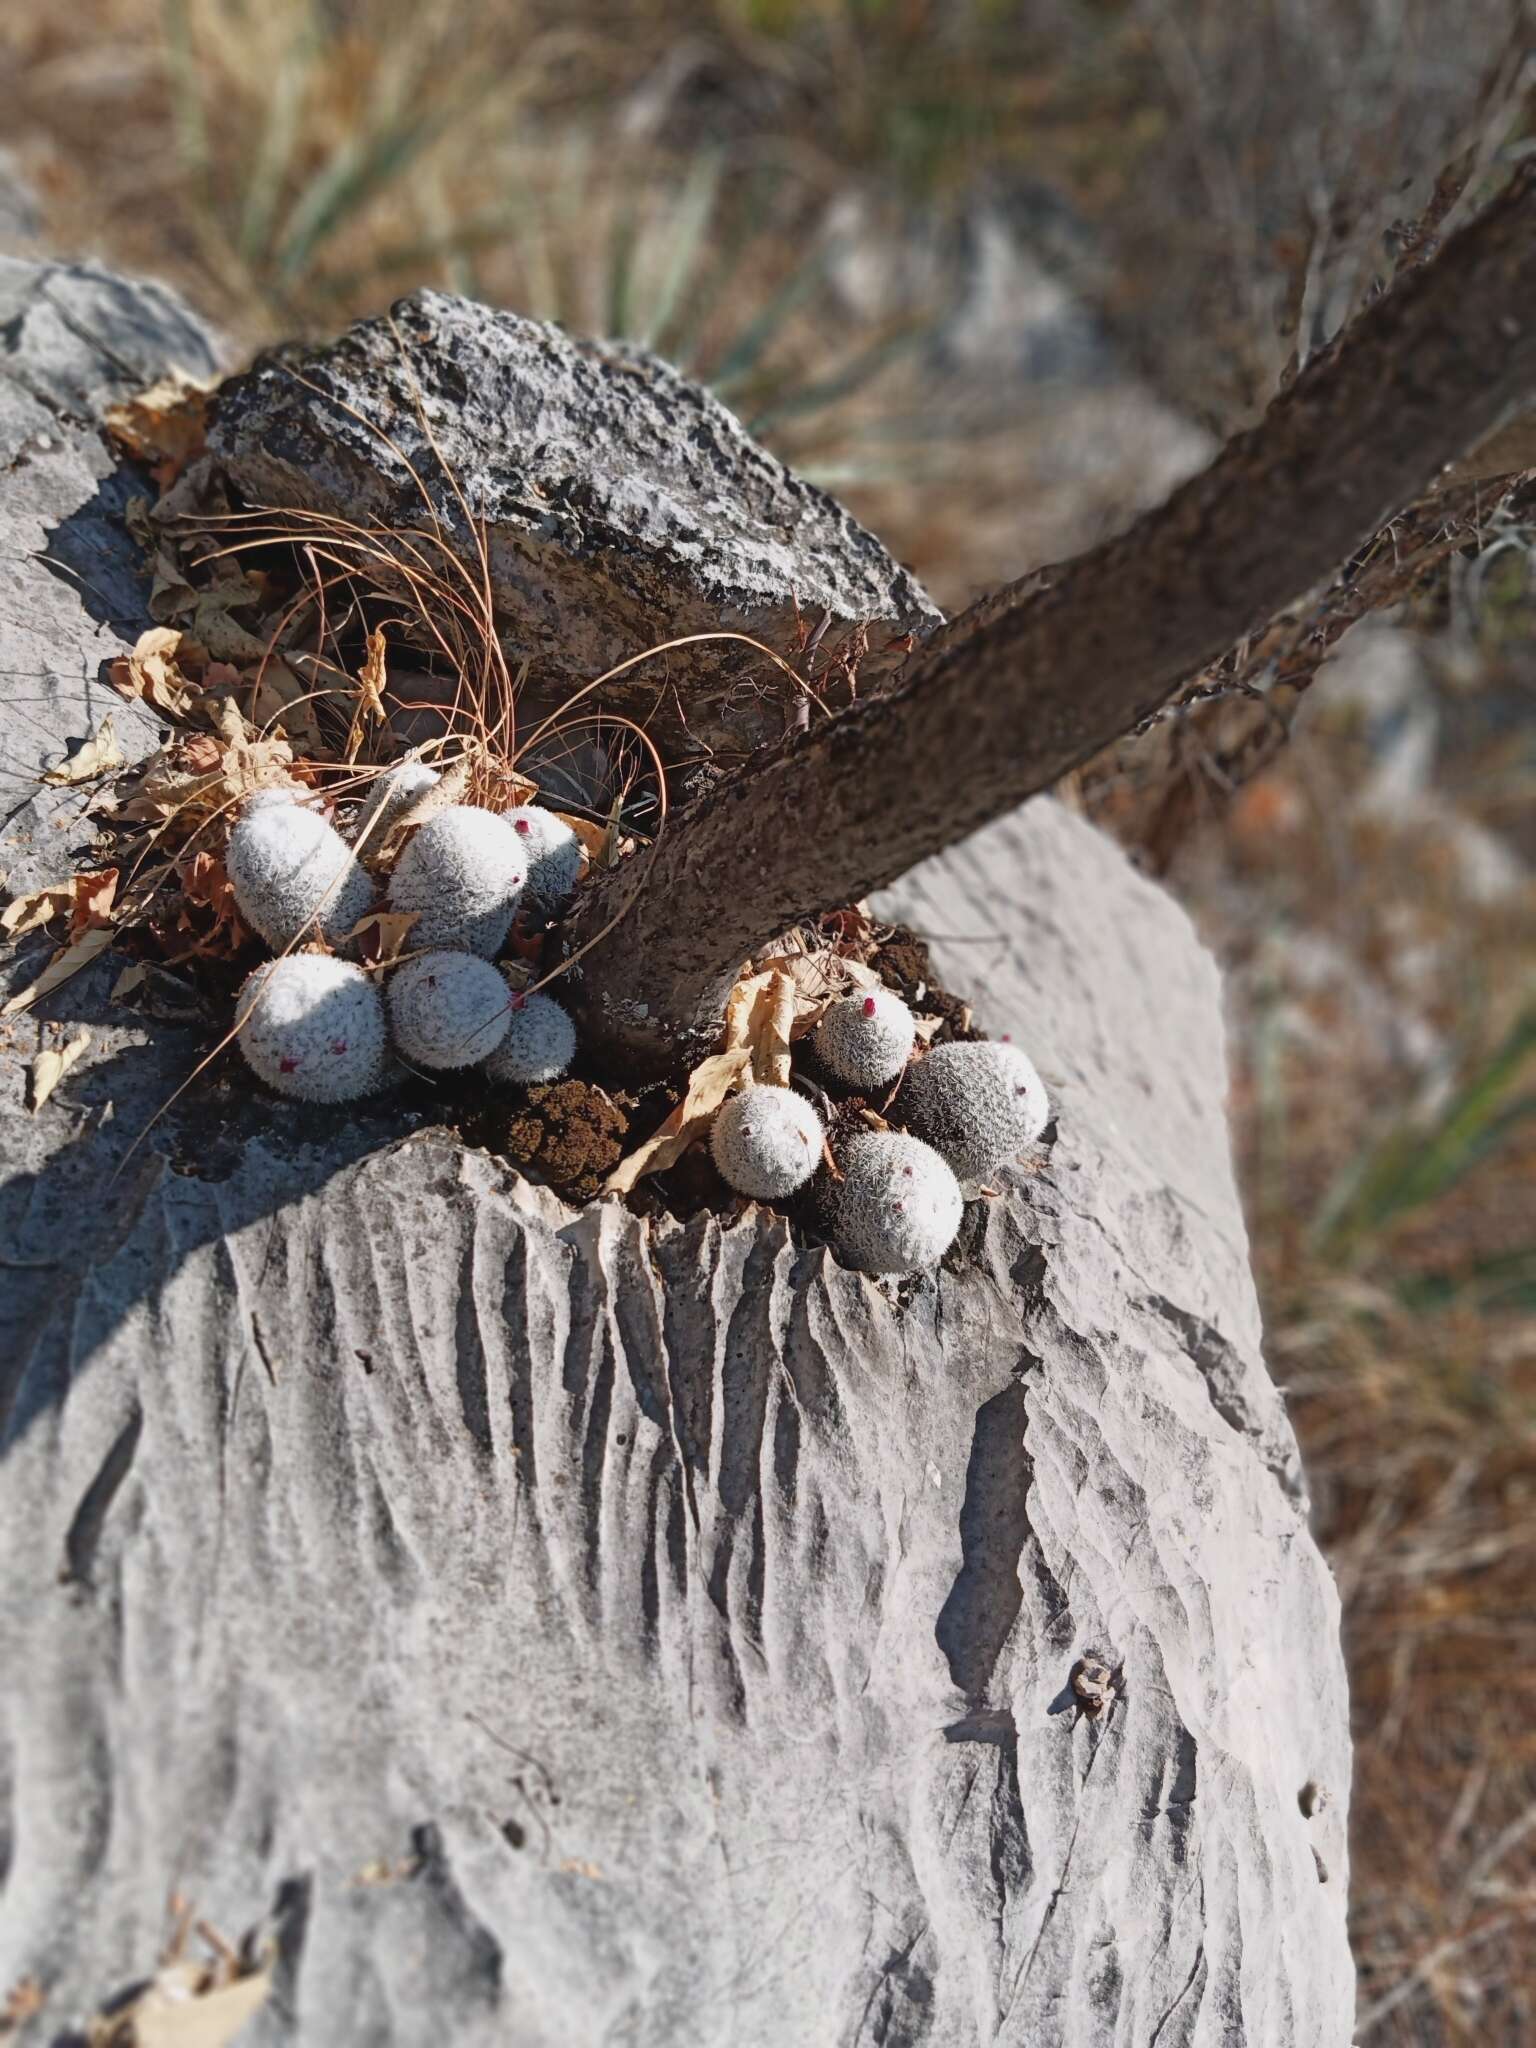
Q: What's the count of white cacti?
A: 11